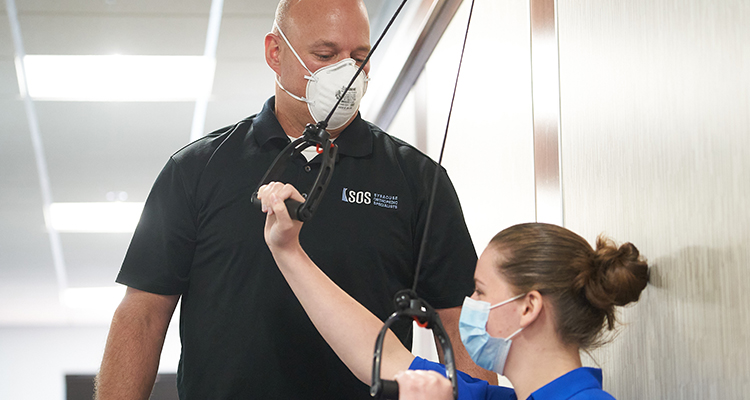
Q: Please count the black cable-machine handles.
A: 2